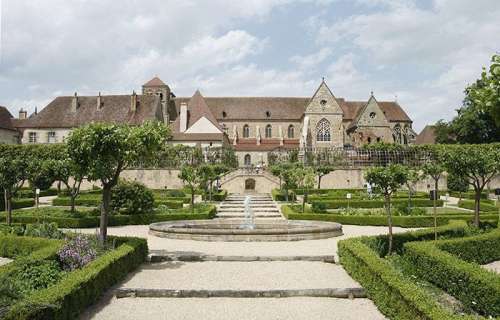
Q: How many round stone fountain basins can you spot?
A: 1